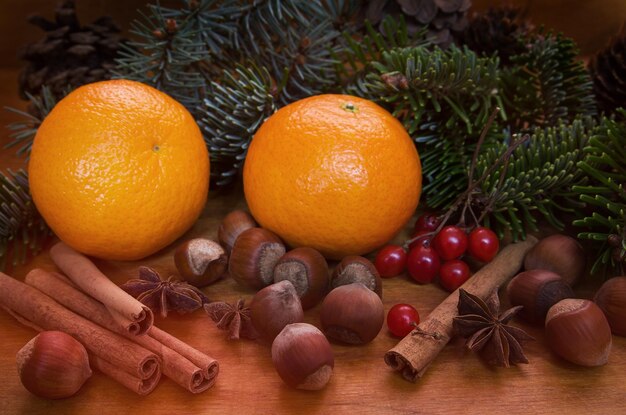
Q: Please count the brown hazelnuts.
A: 13